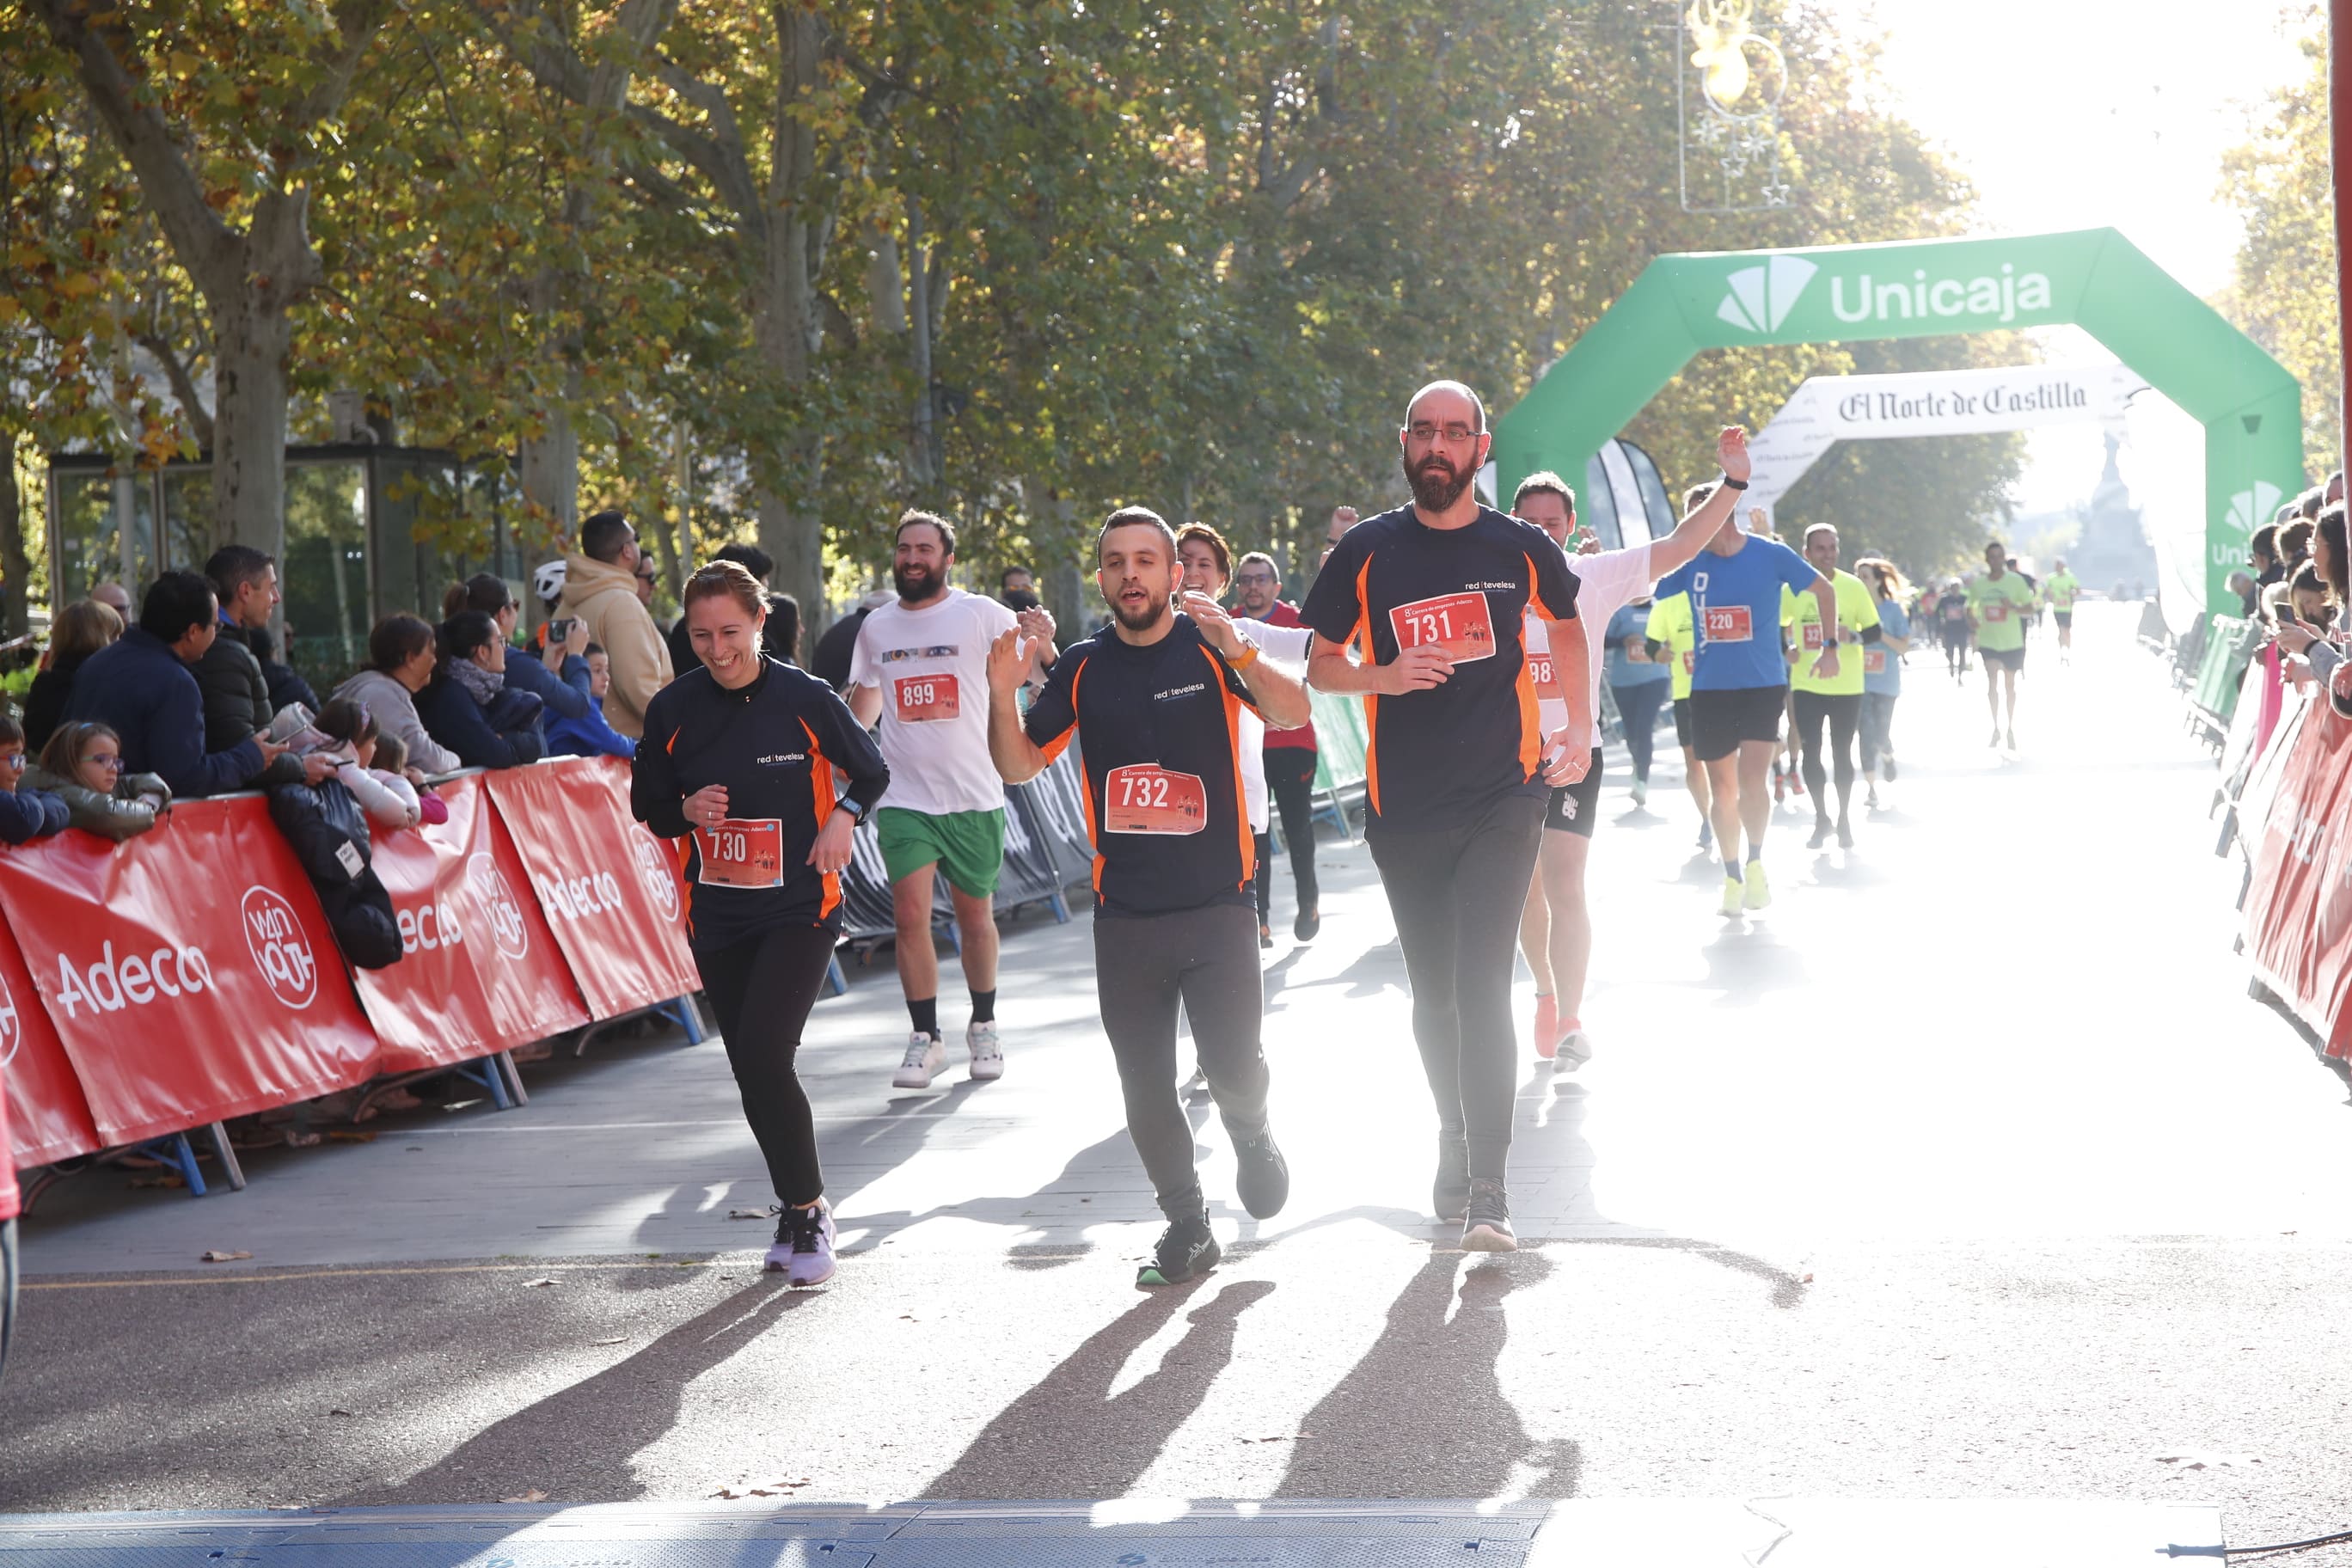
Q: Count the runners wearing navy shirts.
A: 3